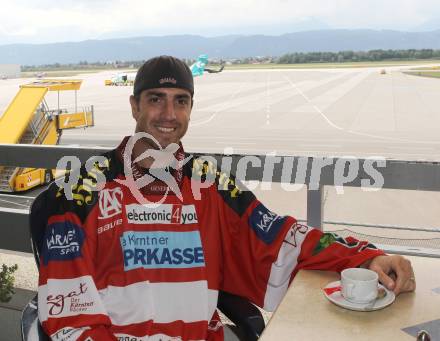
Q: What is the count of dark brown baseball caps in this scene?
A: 1